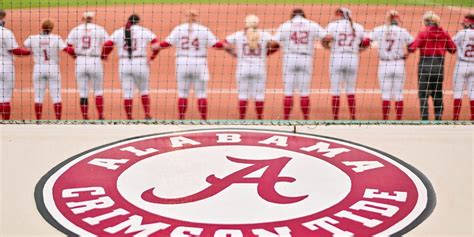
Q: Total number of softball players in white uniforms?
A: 10